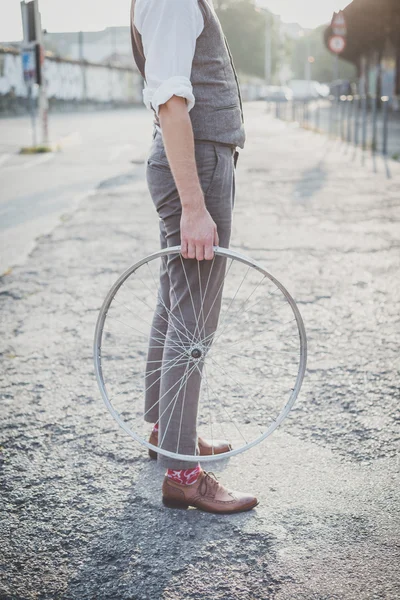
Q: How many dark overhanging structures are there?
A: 1